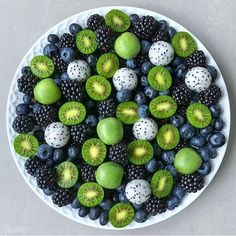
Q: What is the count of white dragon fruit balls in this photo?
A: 7